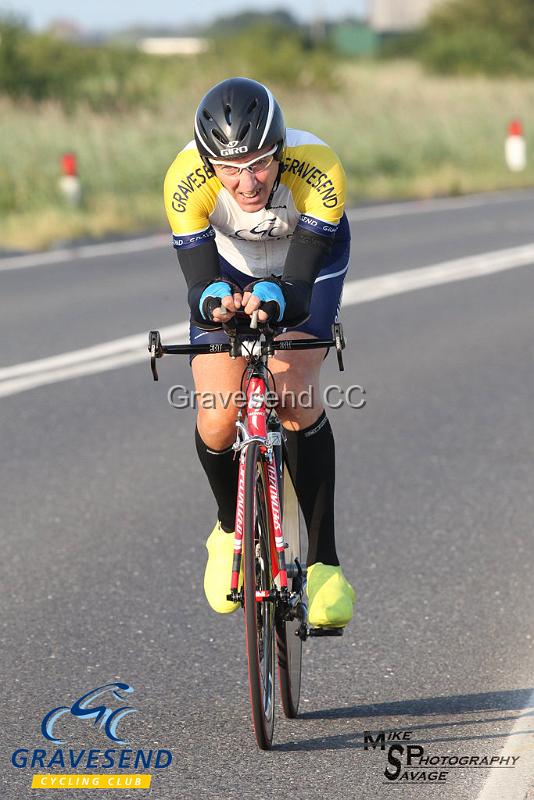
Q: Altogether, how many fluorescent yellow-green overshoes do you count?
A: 2